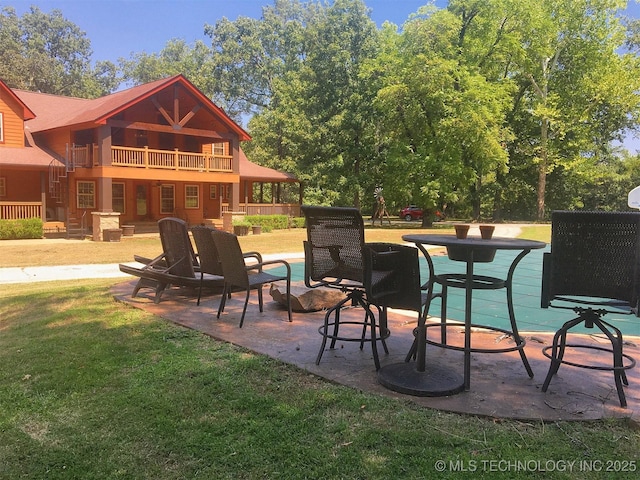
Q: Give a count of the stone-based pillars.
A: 2